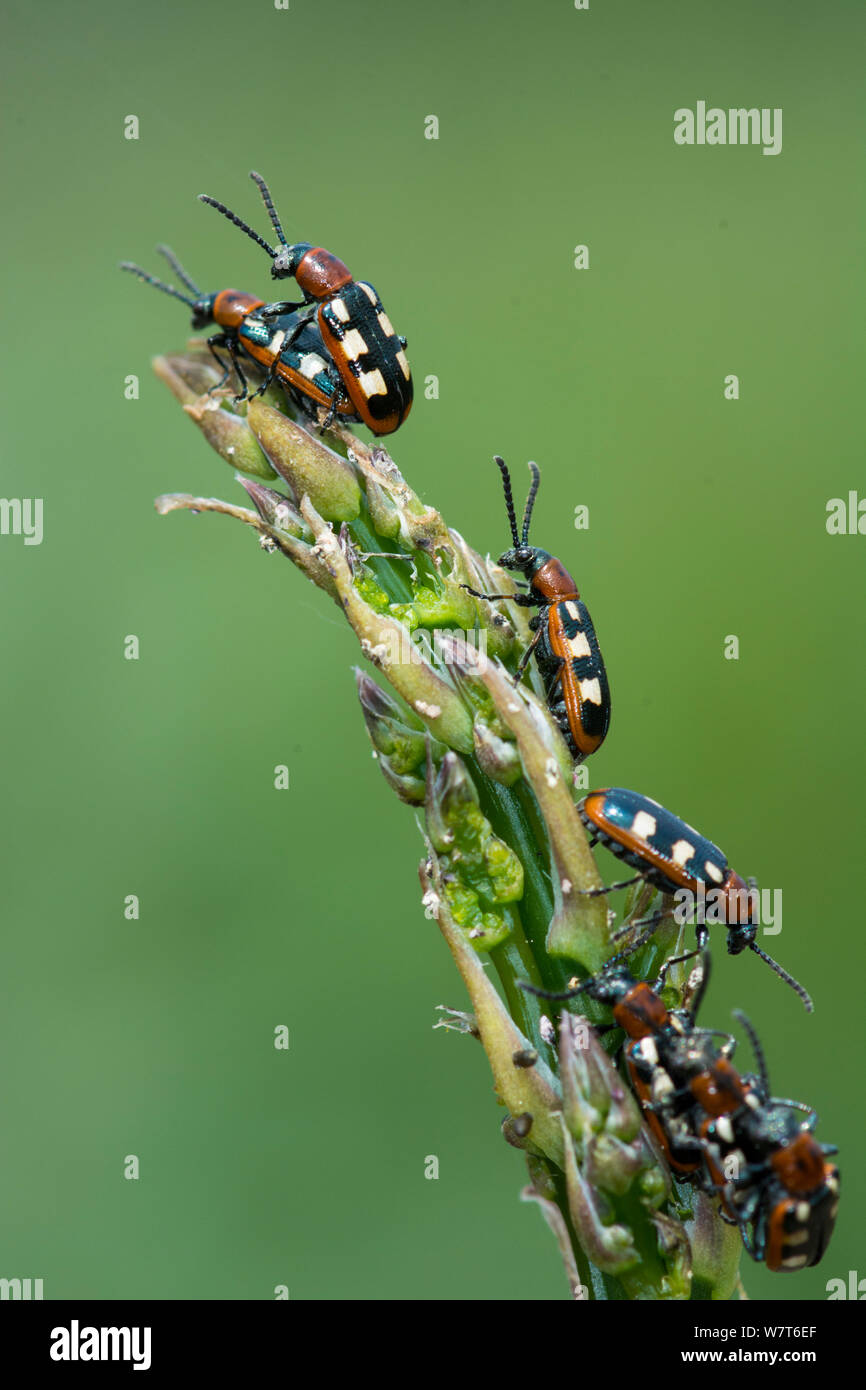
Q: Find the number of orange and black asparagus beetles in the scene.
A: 7